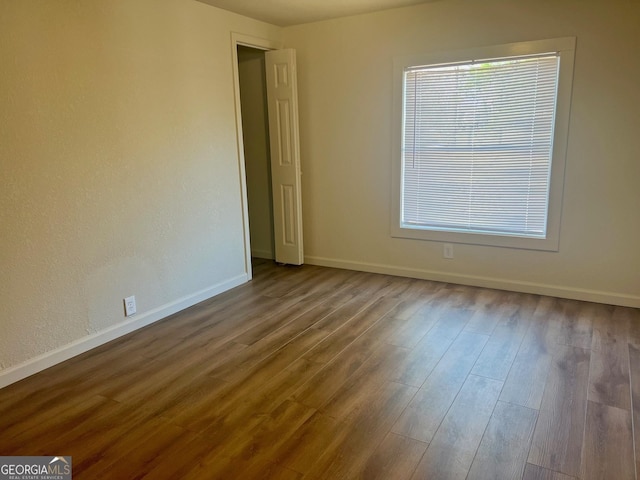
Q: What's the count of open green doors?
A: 0